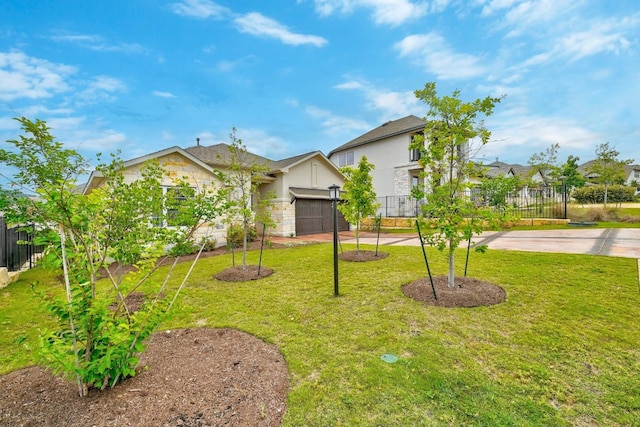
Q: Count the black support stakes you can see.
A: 6